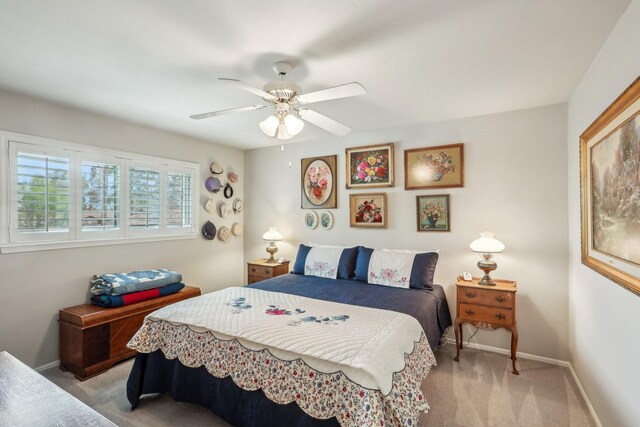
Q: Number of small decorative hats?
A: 10